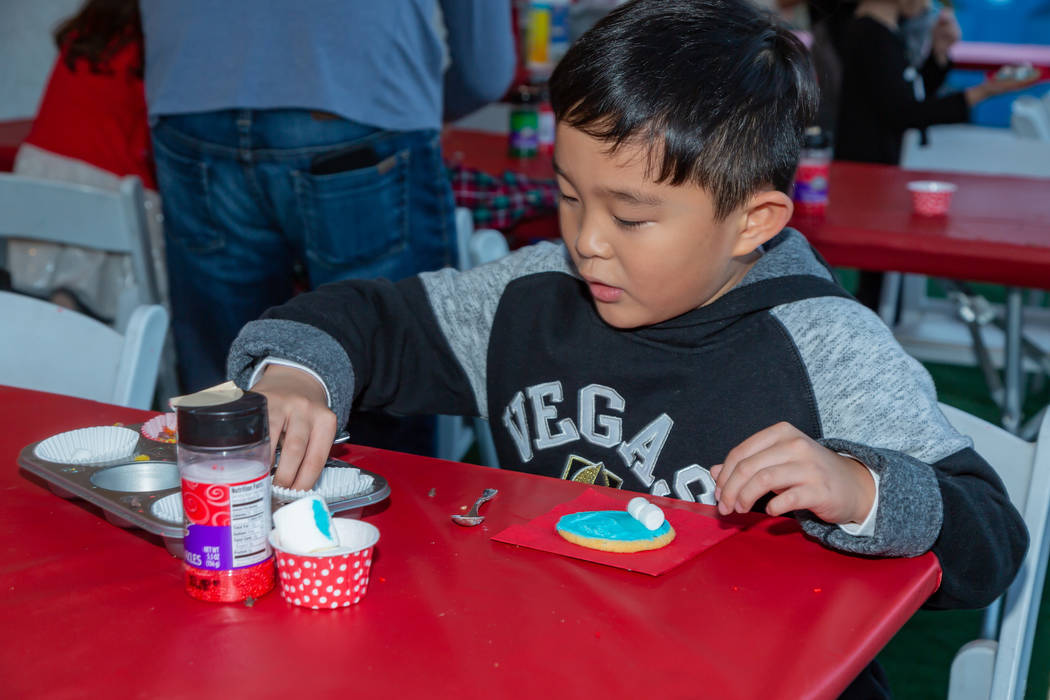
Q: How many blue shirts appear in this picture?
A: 1